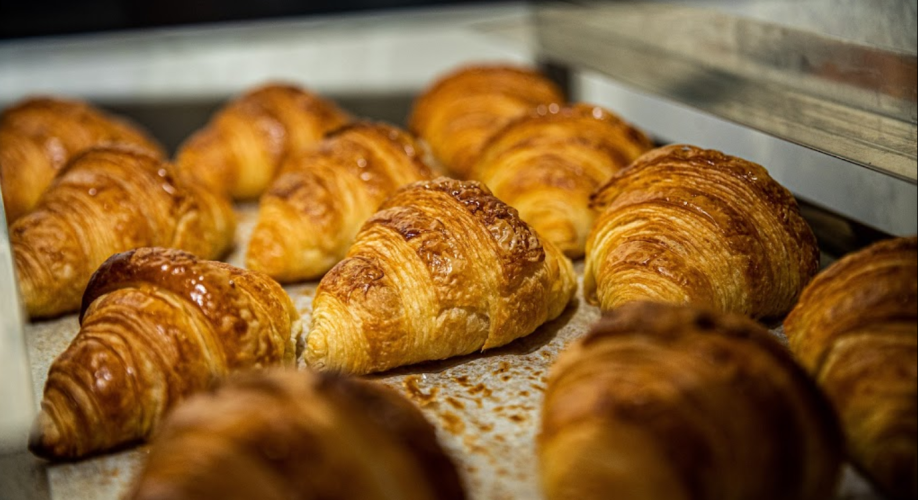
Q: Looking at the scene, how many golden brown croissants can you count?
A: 12